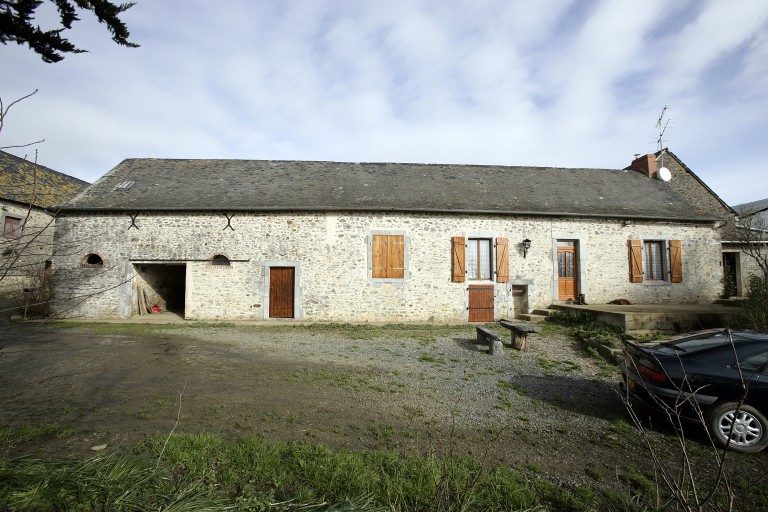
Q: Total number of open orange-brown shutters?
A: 4